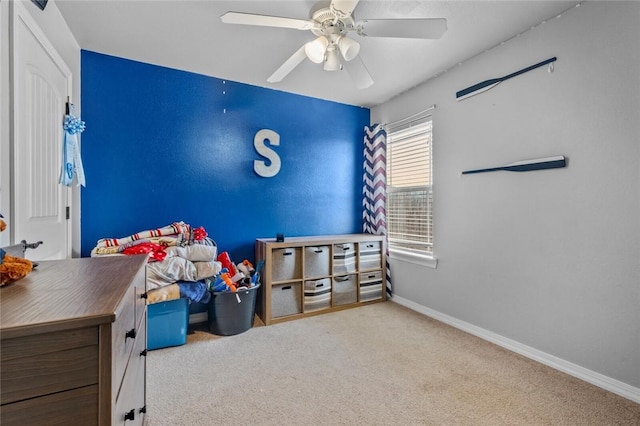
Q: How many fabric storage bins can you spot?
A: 8